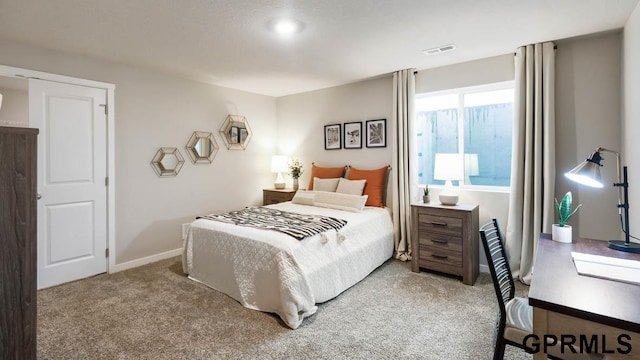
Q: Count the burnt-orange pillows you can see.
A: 2